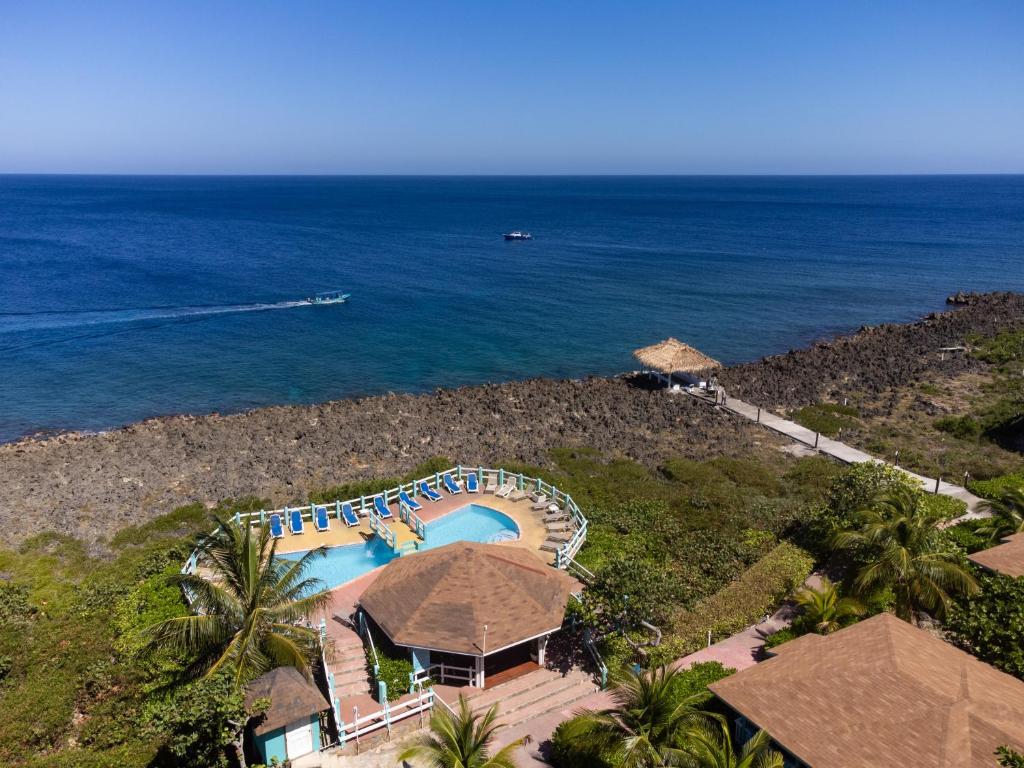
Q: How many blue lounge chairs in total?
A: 9